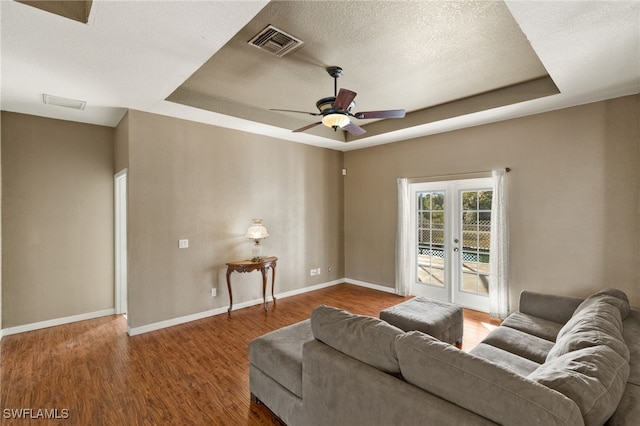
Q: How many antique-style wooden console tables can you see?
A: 1